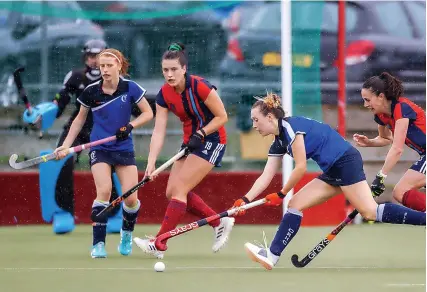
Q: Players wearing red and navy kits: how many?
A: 2